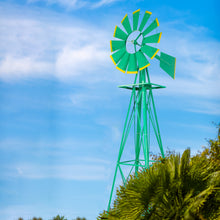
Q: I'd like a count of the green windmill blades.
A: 12